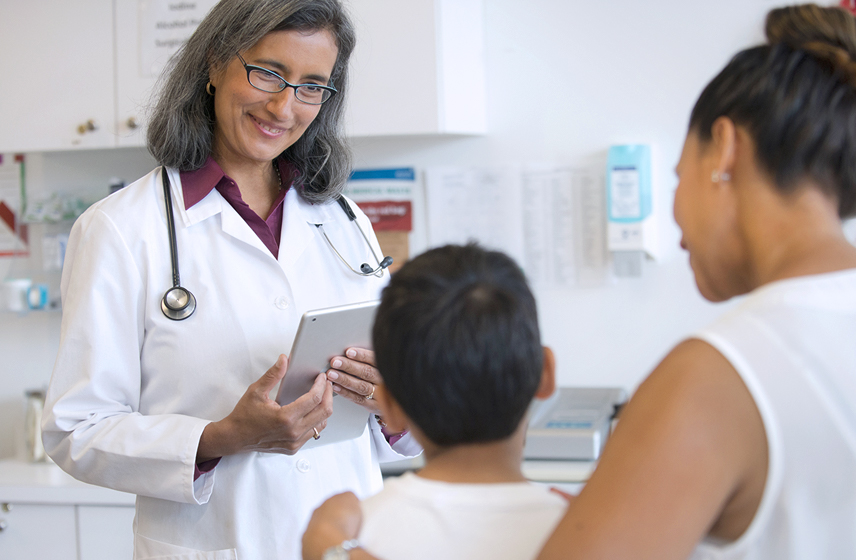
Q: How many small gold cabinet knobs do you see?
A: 2